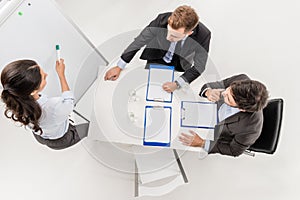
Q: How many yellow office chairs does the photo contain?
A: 0